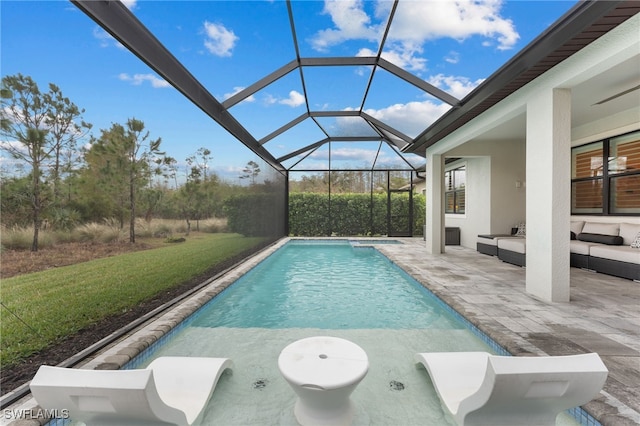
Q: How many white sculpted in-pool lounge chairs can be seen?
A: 2